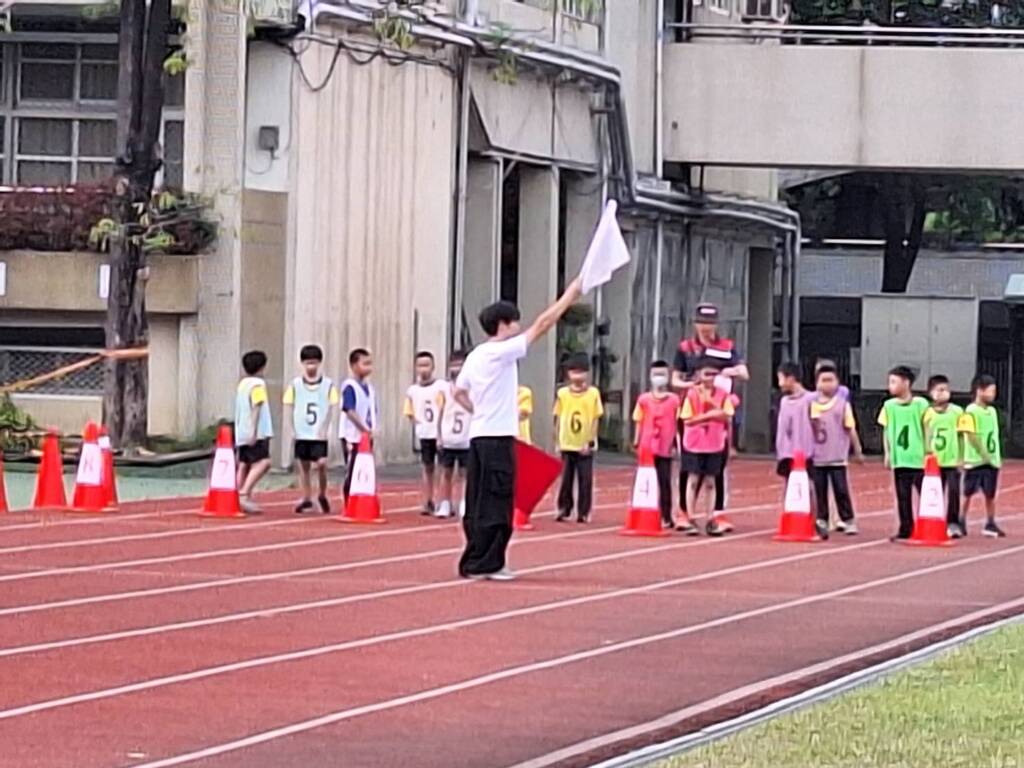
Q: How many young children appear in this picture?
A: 15